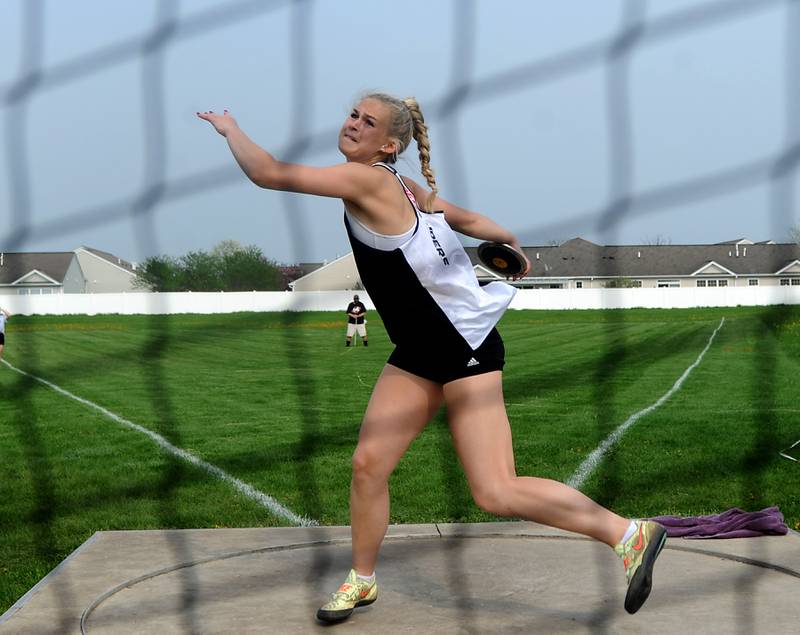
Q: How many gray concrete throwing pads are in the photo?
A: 1